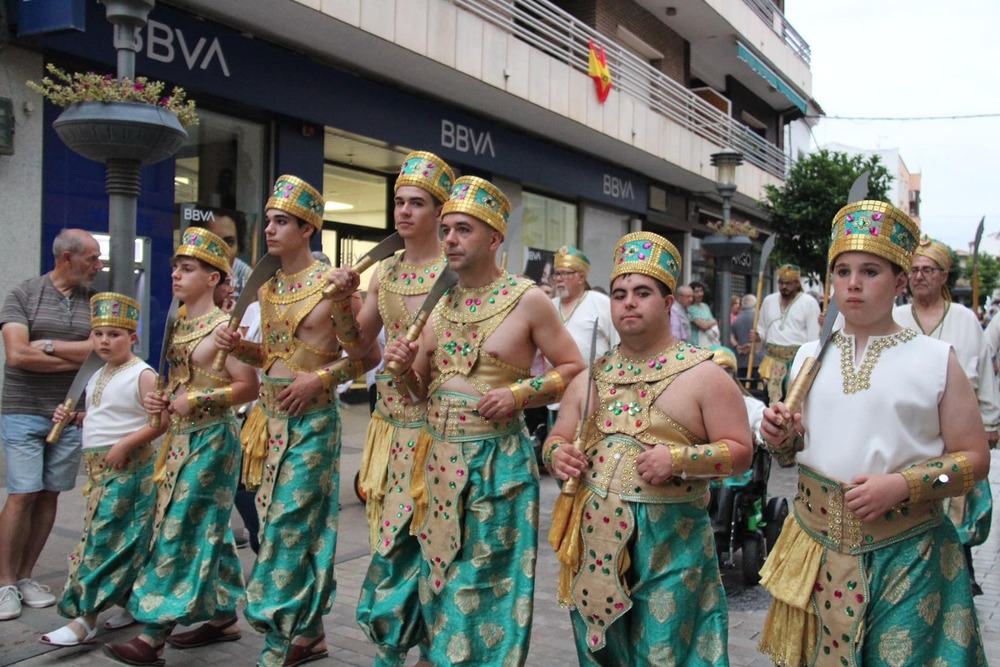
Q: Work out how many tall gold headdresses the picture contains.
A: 7